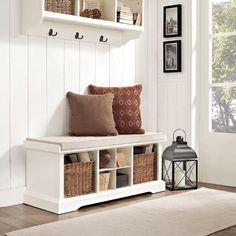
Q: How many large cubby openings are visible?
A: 2